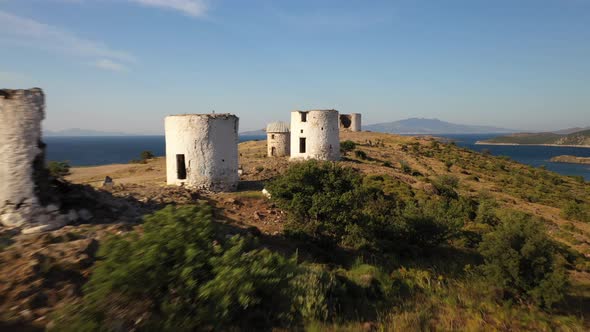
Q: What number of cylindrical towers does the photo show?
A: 5